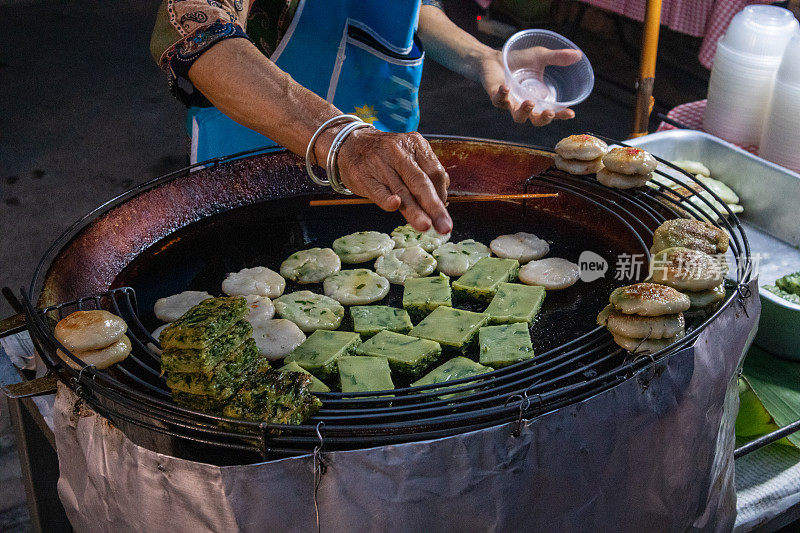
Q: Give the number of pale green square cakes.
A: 11